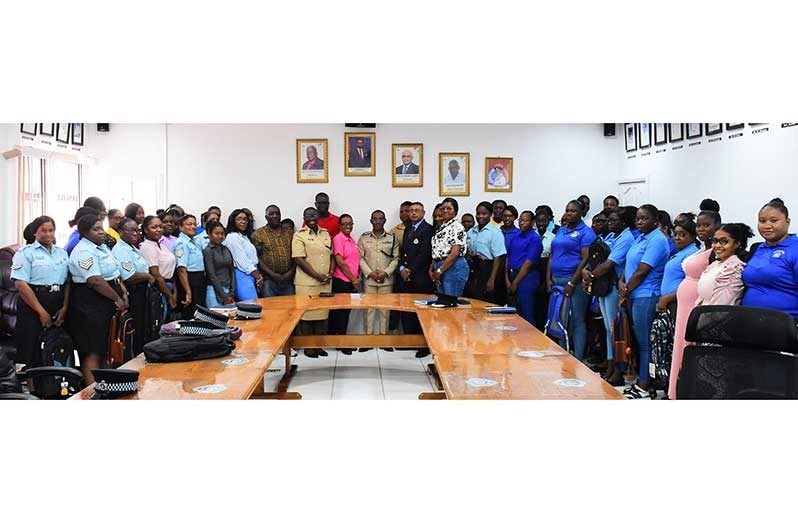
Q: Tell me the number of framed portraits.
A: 5